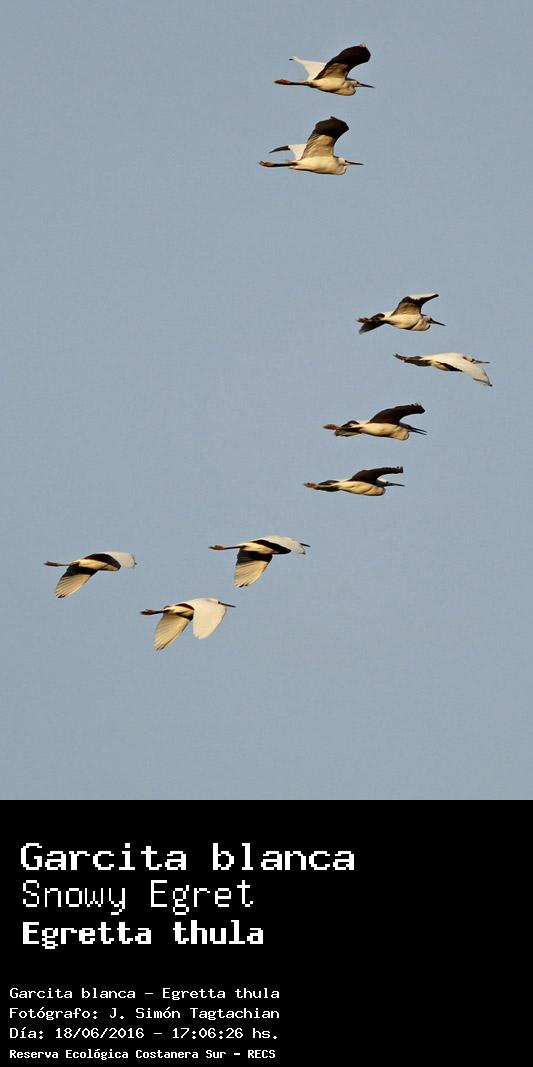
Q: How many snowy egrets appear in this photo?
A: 9